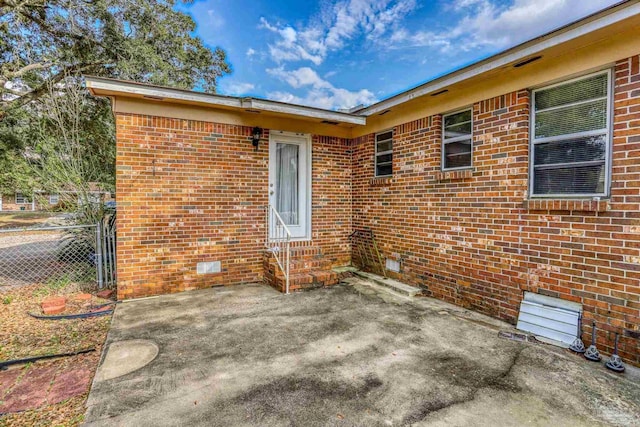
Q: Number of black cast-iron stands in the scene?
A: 3